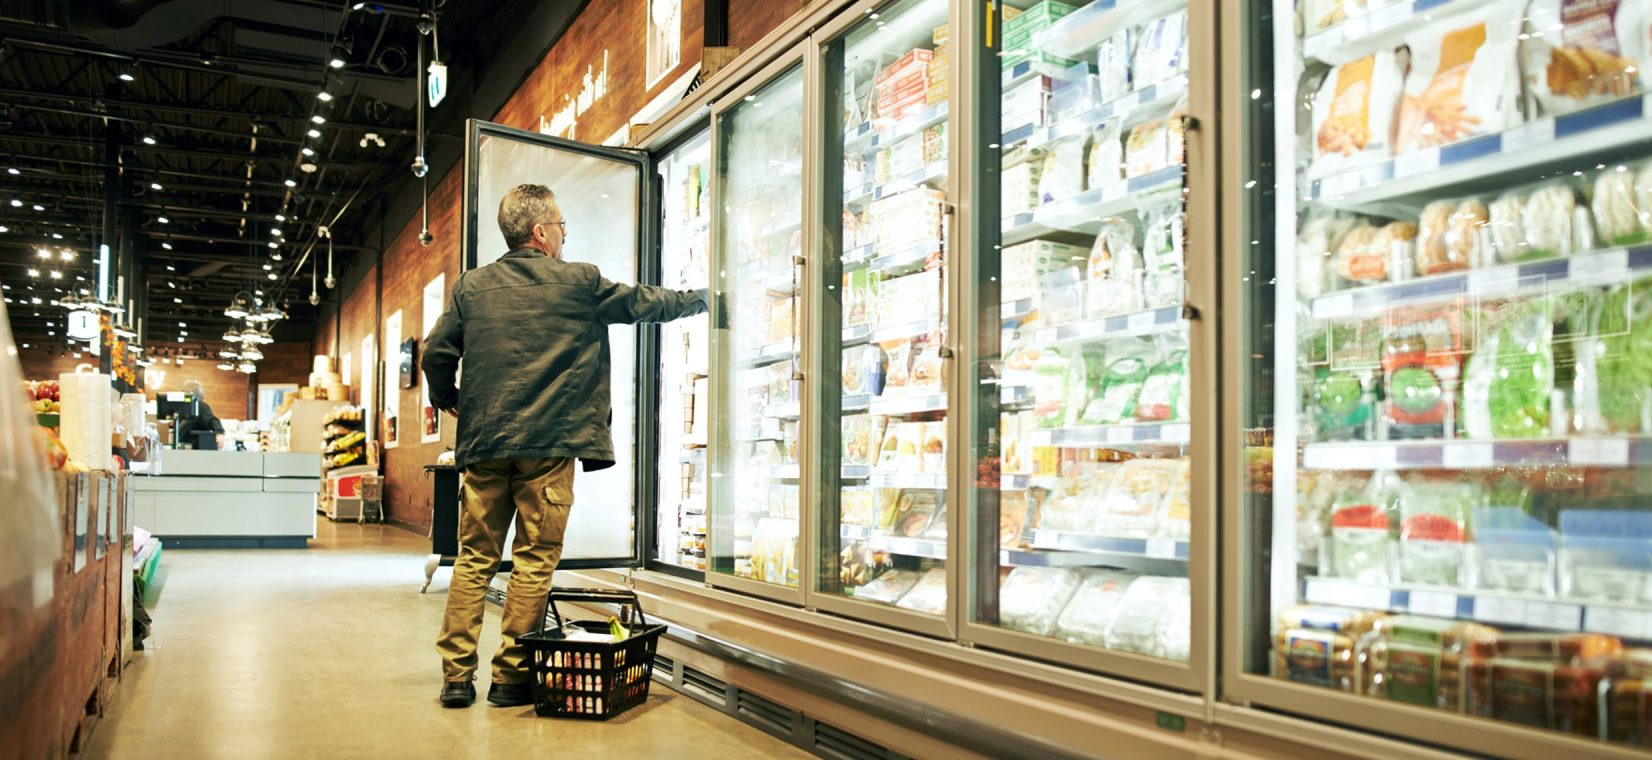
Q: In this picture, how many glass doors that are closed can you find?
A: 4